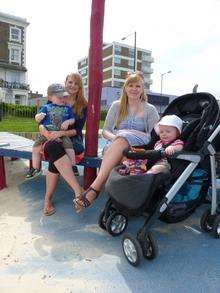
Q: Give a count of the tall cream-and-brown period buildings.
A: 1